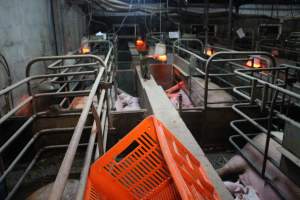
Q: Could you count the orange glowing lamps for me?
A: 5